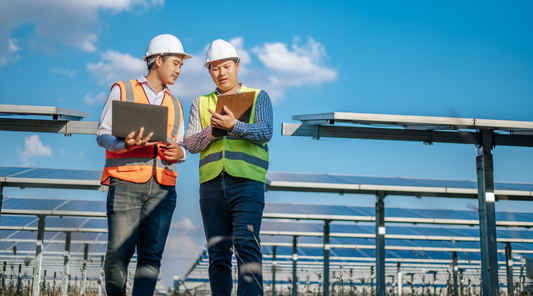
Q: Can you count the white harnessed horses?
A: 0